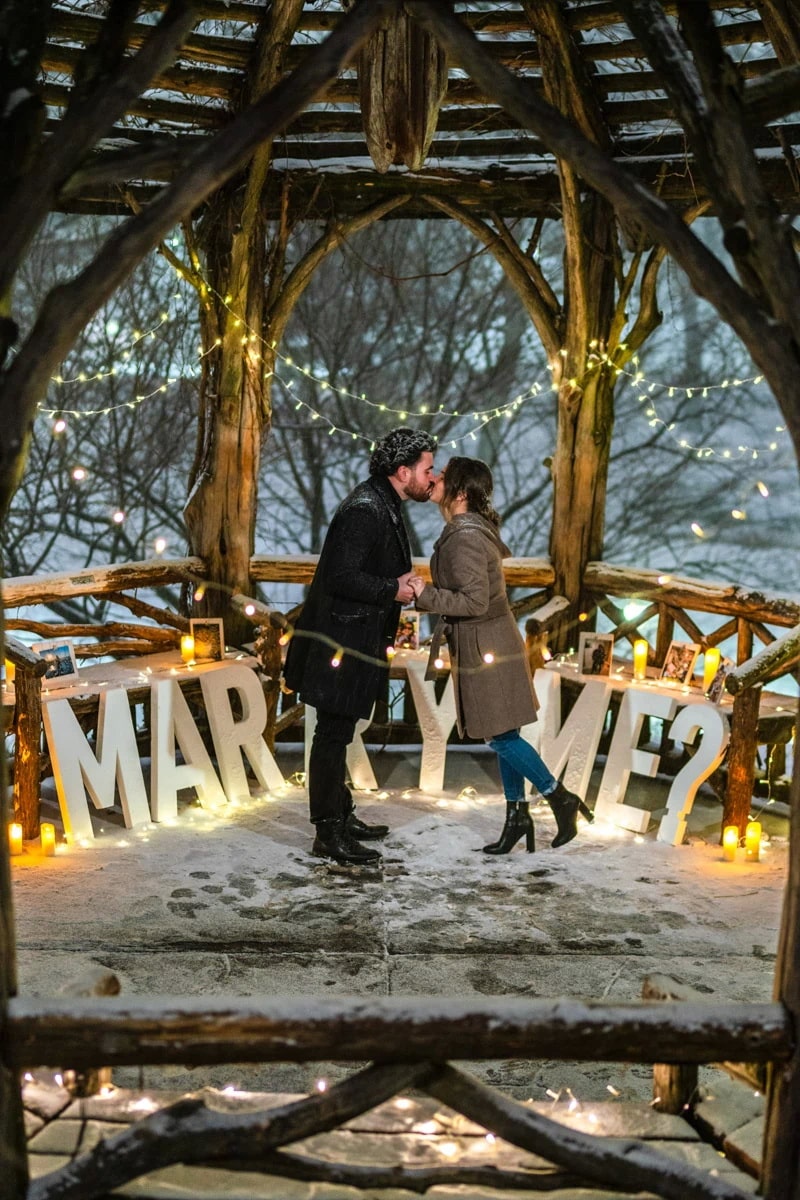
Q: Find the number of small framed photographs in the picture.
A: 6